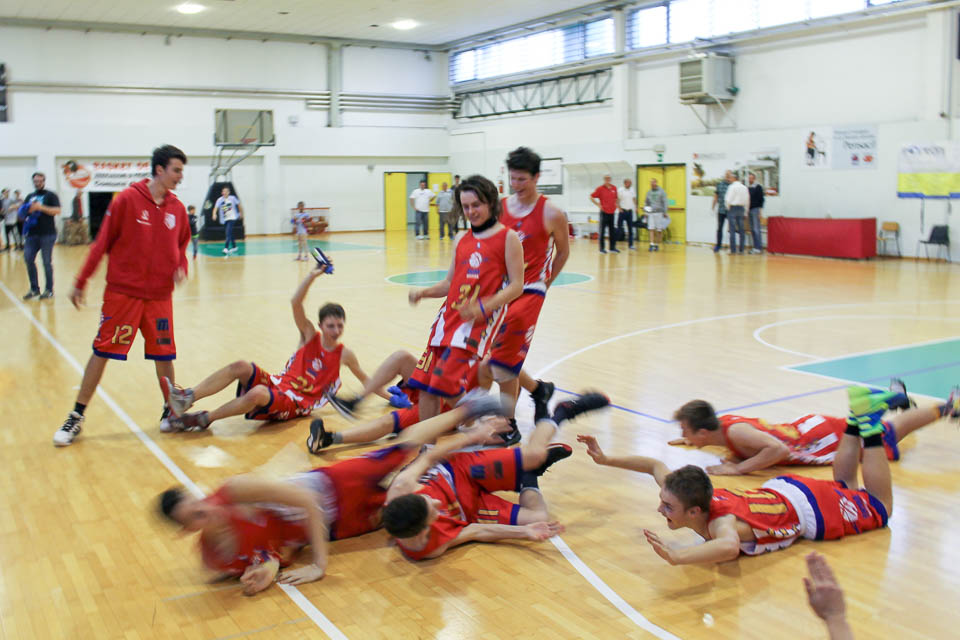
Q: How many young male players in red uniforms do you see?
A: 9